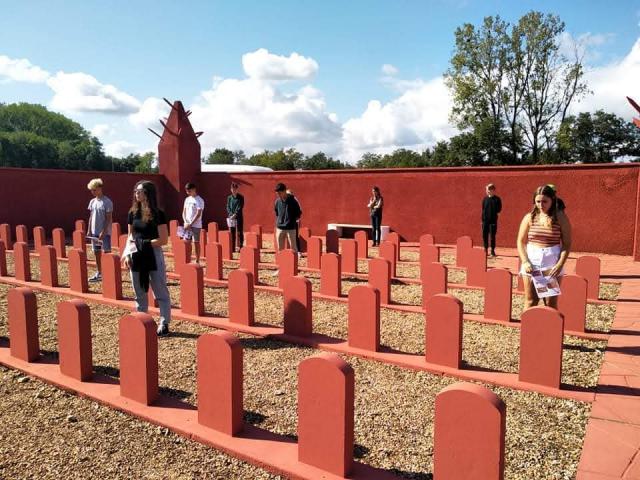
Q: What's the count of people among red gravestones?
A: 8